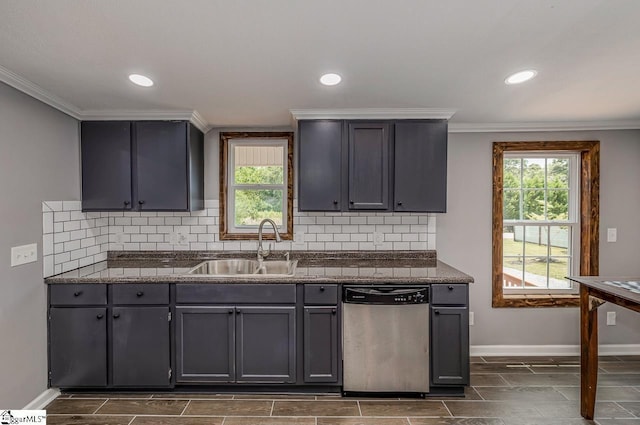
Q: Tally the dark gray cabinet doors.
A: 11